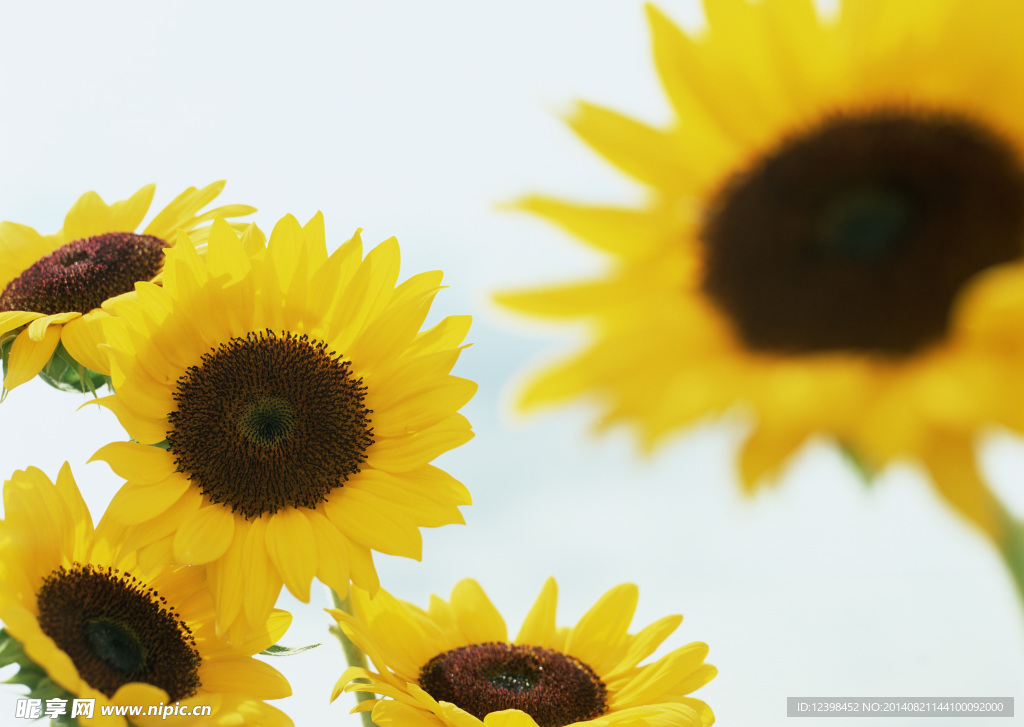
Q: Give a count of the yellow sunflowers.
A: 5